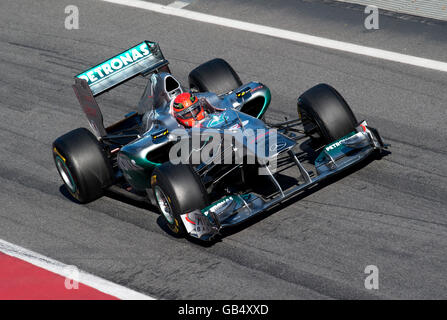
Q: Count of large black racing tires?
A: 4